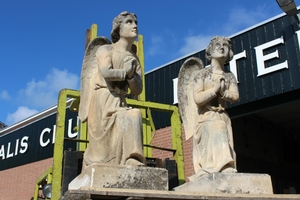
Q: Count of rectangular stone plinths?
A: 2